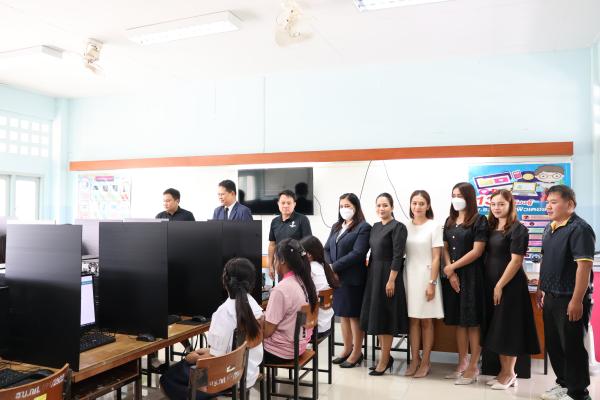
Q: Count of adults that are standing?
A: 9